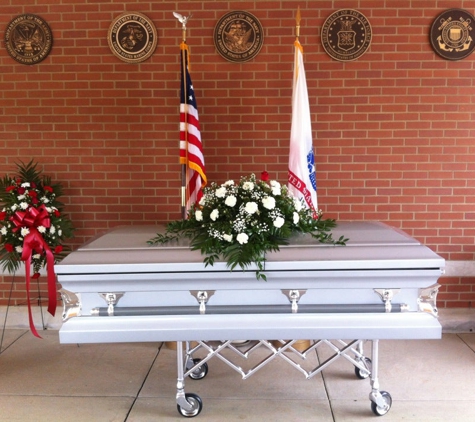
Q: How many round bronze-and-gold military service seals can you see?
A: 5